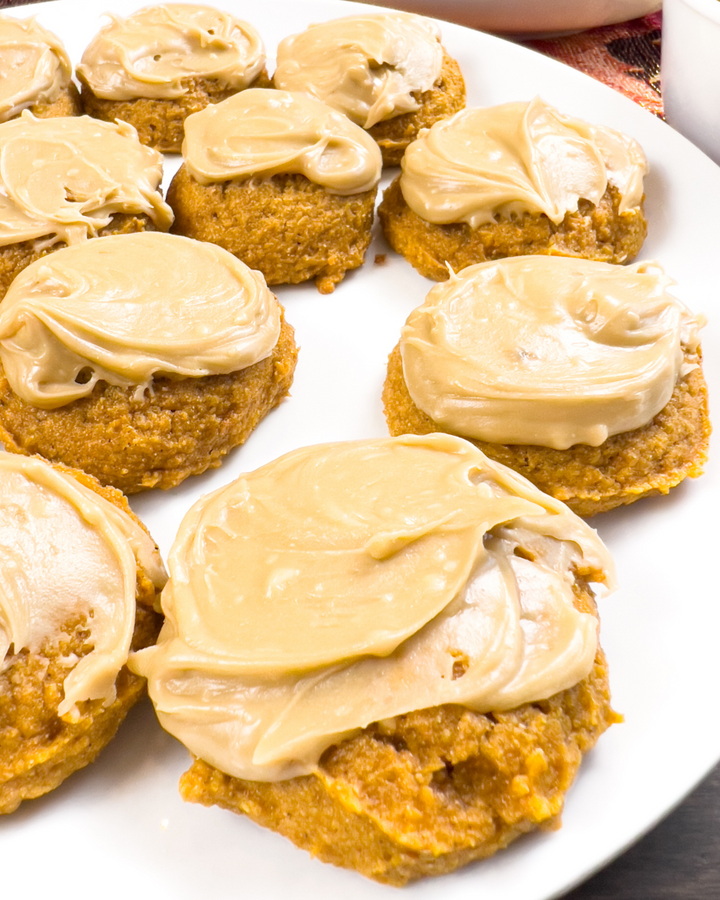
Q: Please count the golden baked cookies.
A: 10